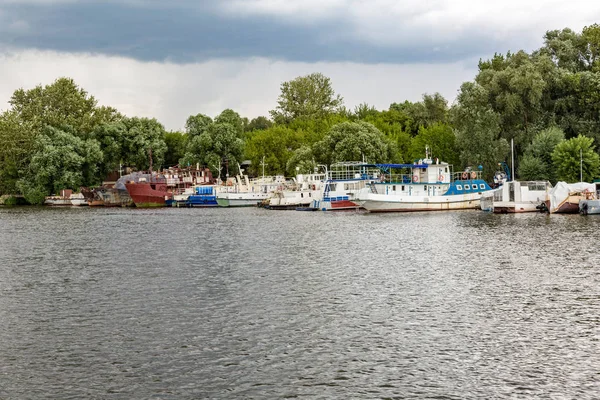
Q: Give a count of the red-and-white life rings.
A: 4